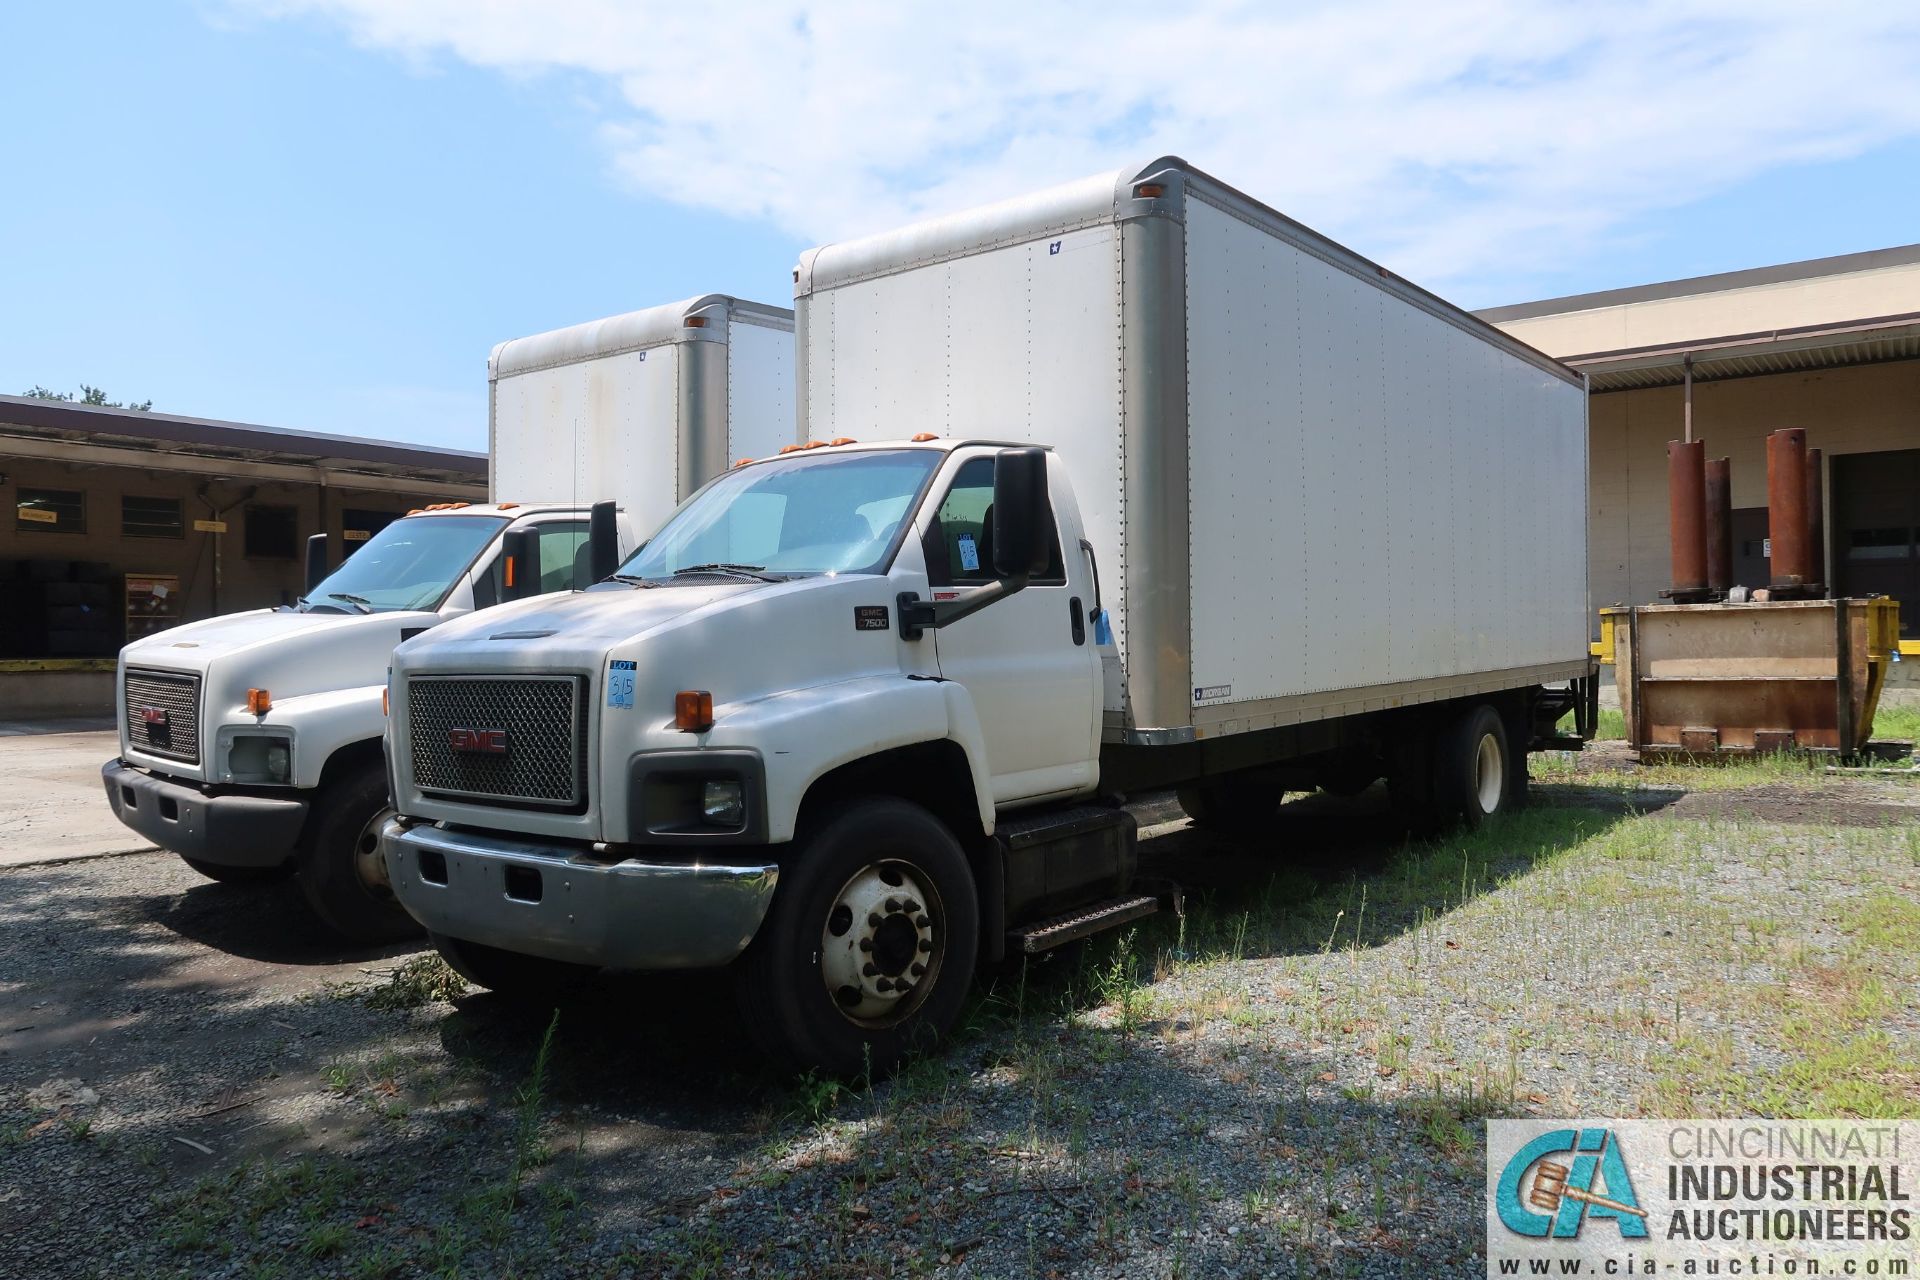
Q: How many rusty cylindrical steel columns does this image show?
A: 4